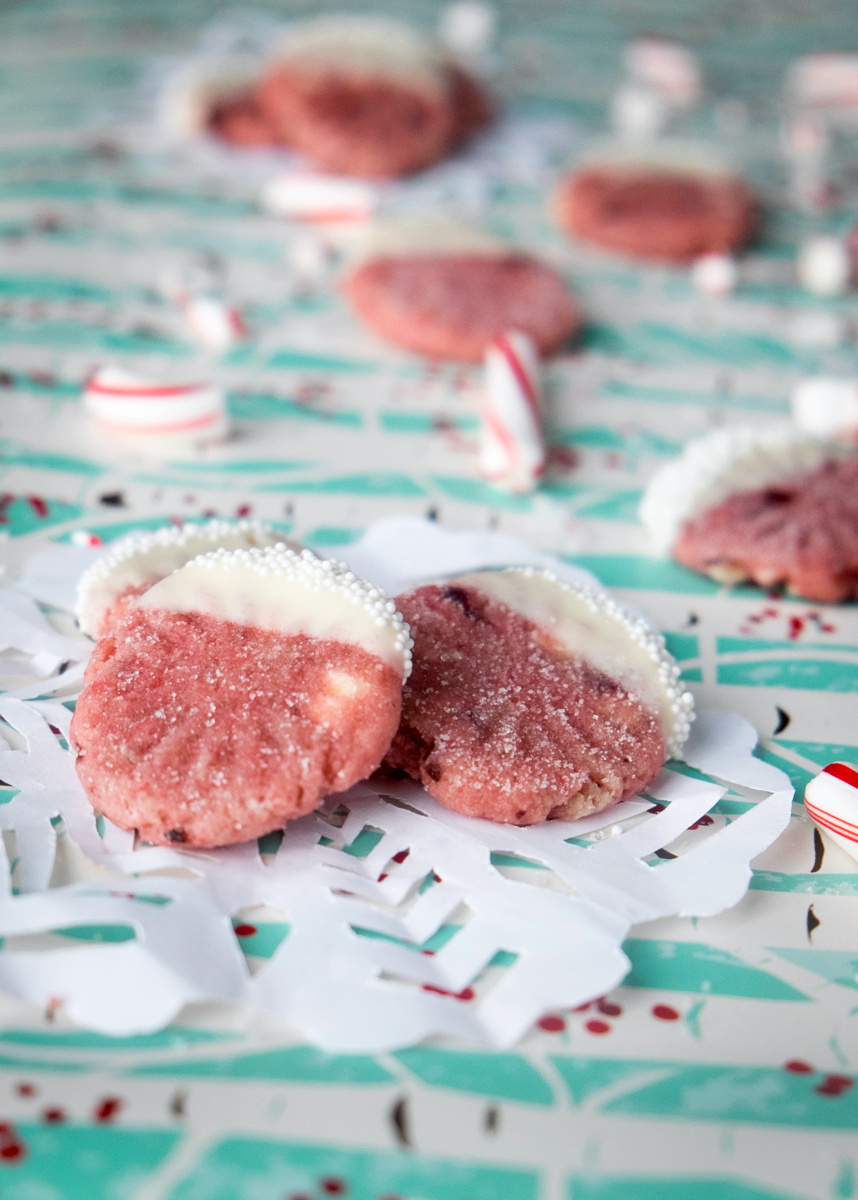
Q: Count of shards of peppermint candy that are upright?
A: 1